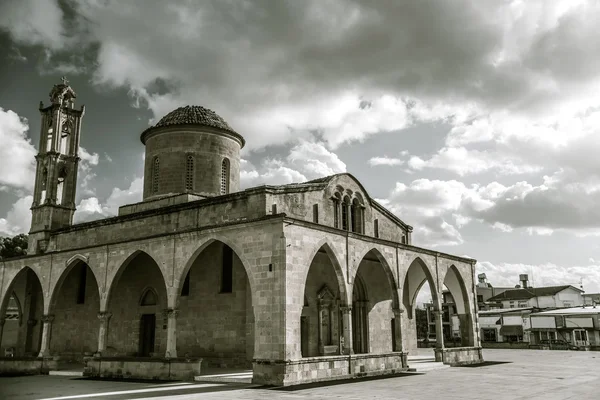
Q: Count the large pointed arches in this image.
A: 8